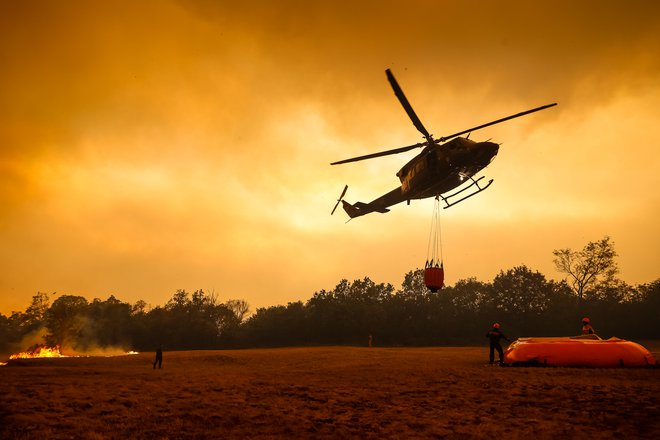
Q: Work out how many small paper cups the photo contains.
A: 0